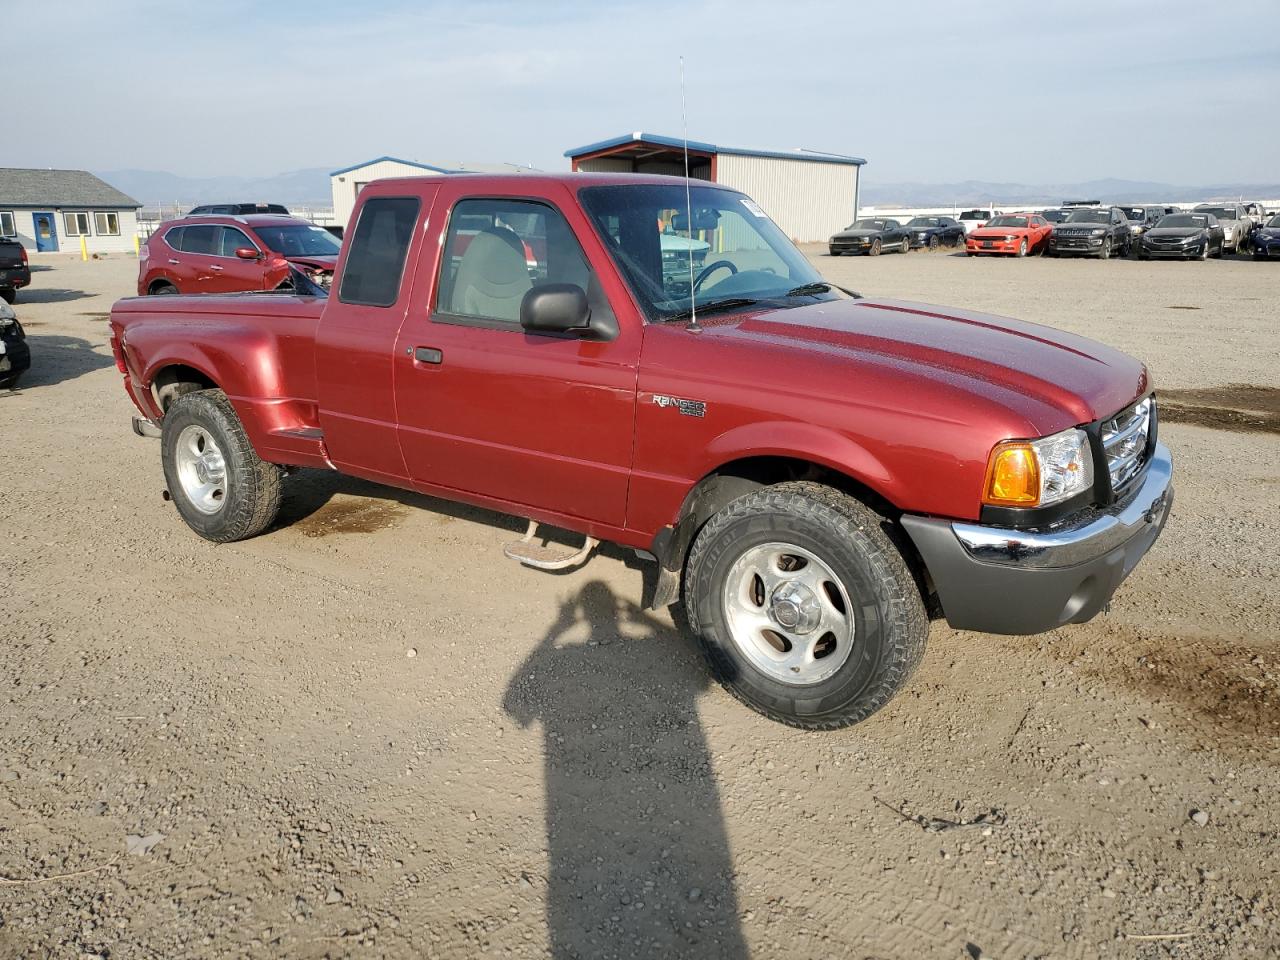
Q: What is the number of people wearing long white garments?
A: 0